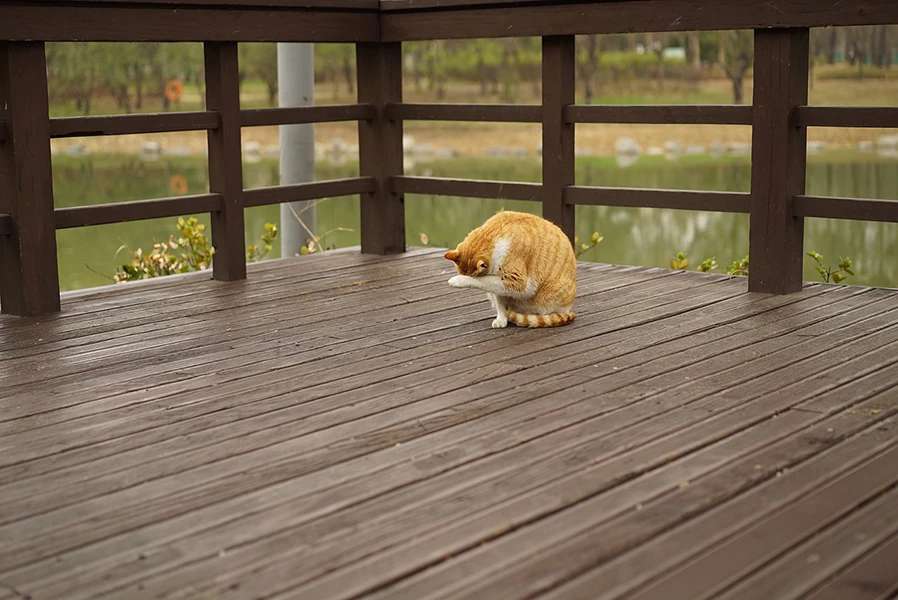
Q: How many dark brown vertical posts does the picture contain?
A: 5